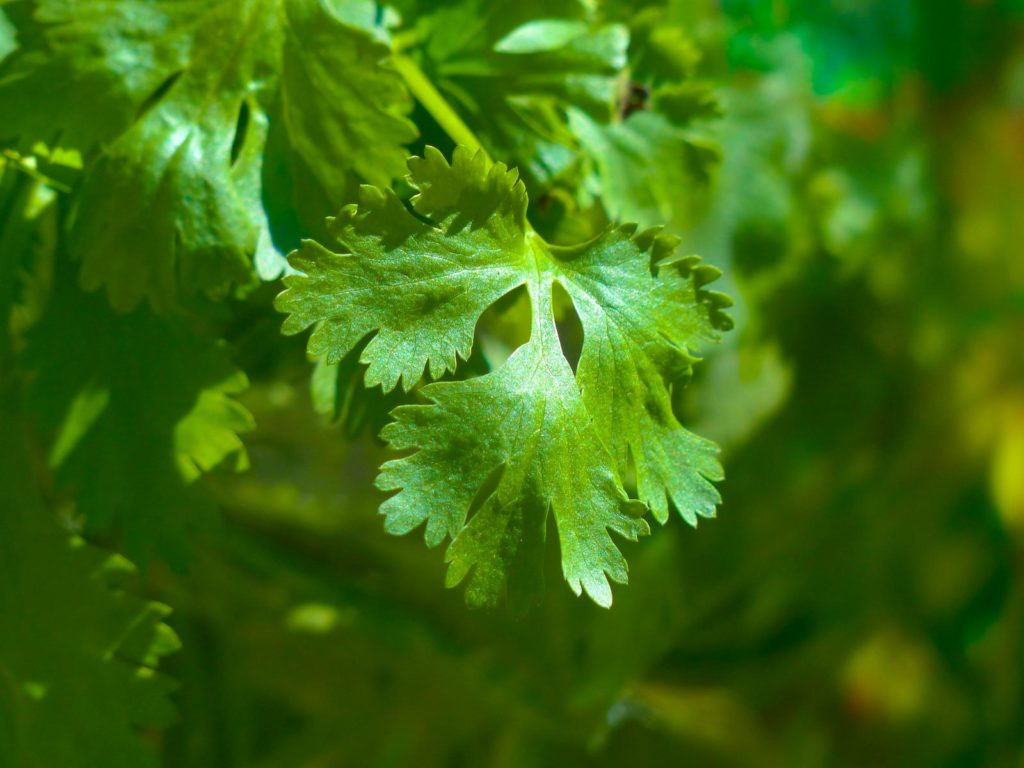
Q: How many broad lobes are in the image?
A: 3